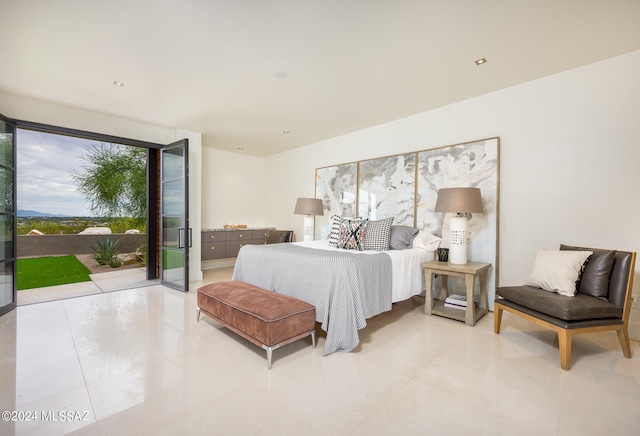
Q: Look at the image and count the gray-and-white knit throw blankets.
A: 1